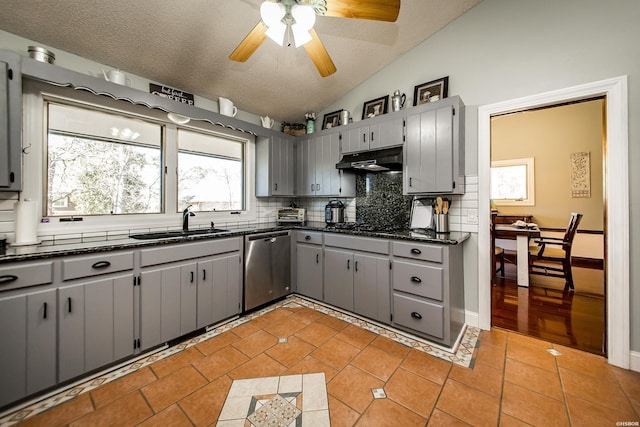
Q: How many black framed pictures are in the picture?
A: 3